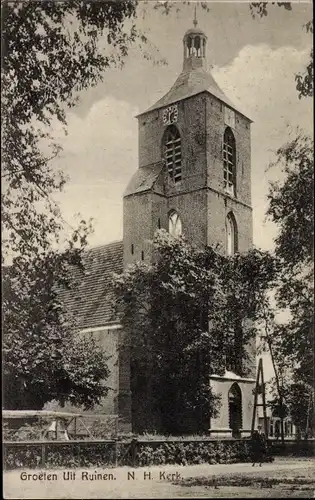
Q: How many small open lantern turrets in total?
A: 1